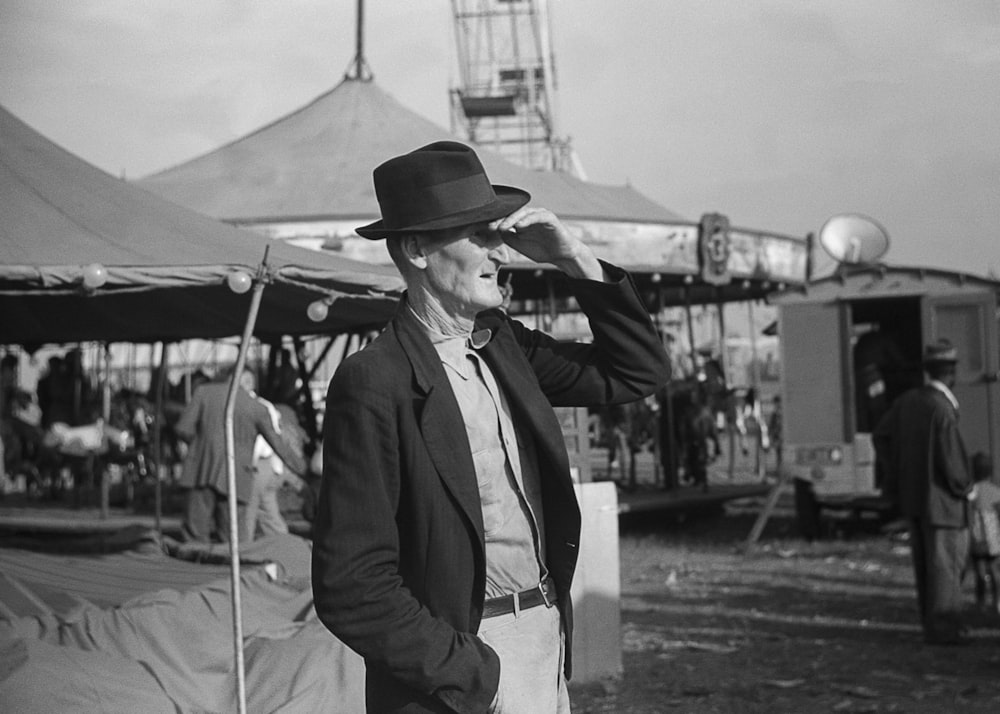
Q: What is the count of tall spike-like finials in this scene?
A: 1